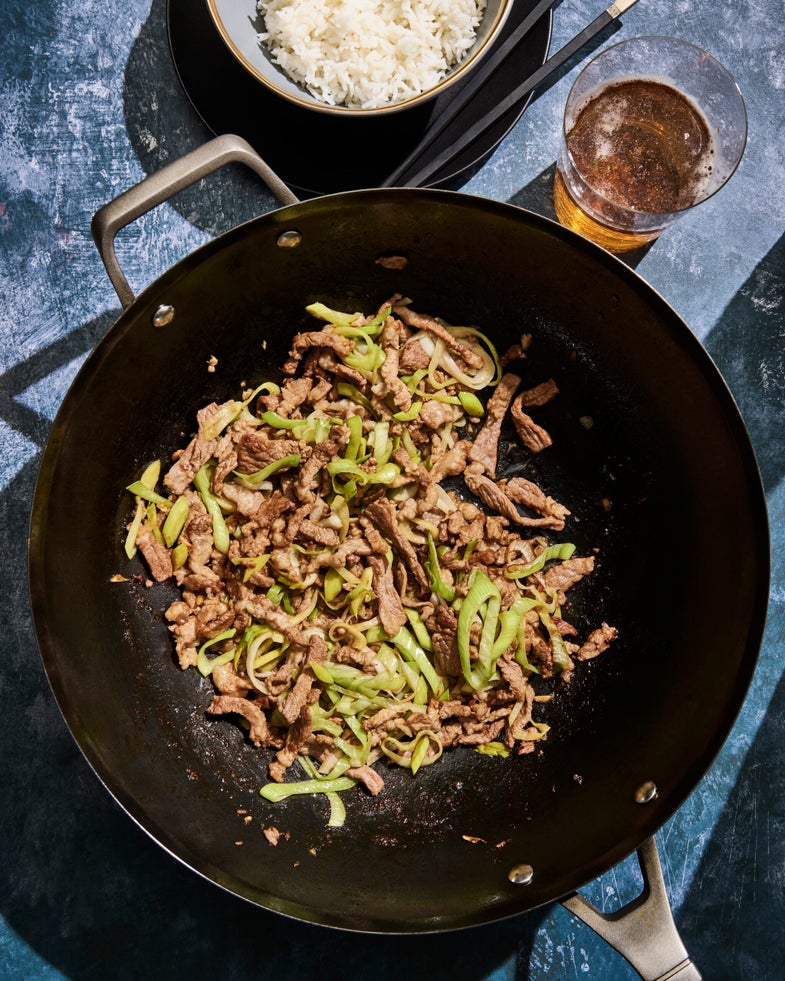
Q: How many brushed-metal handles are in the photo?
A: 2